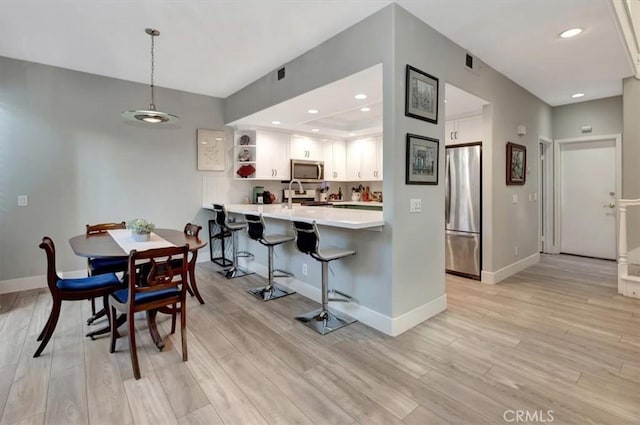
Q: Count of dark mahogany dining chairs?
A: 4